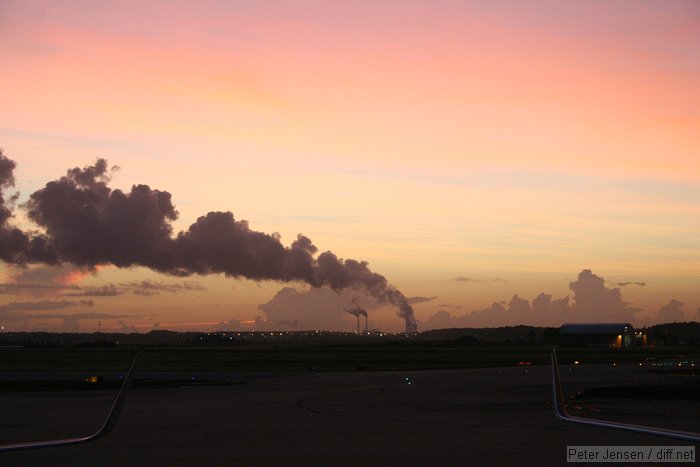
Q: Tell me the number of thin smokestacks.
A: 2